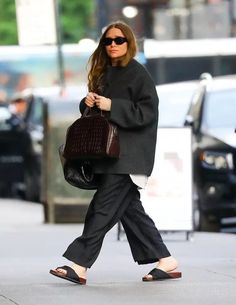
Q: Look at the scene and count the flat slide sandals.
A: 2